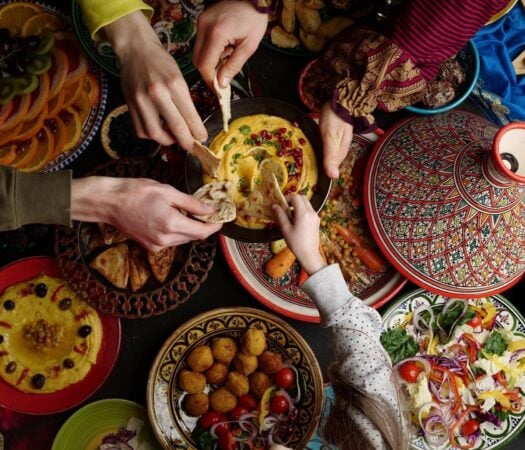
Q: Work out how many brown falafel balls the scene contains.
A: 11